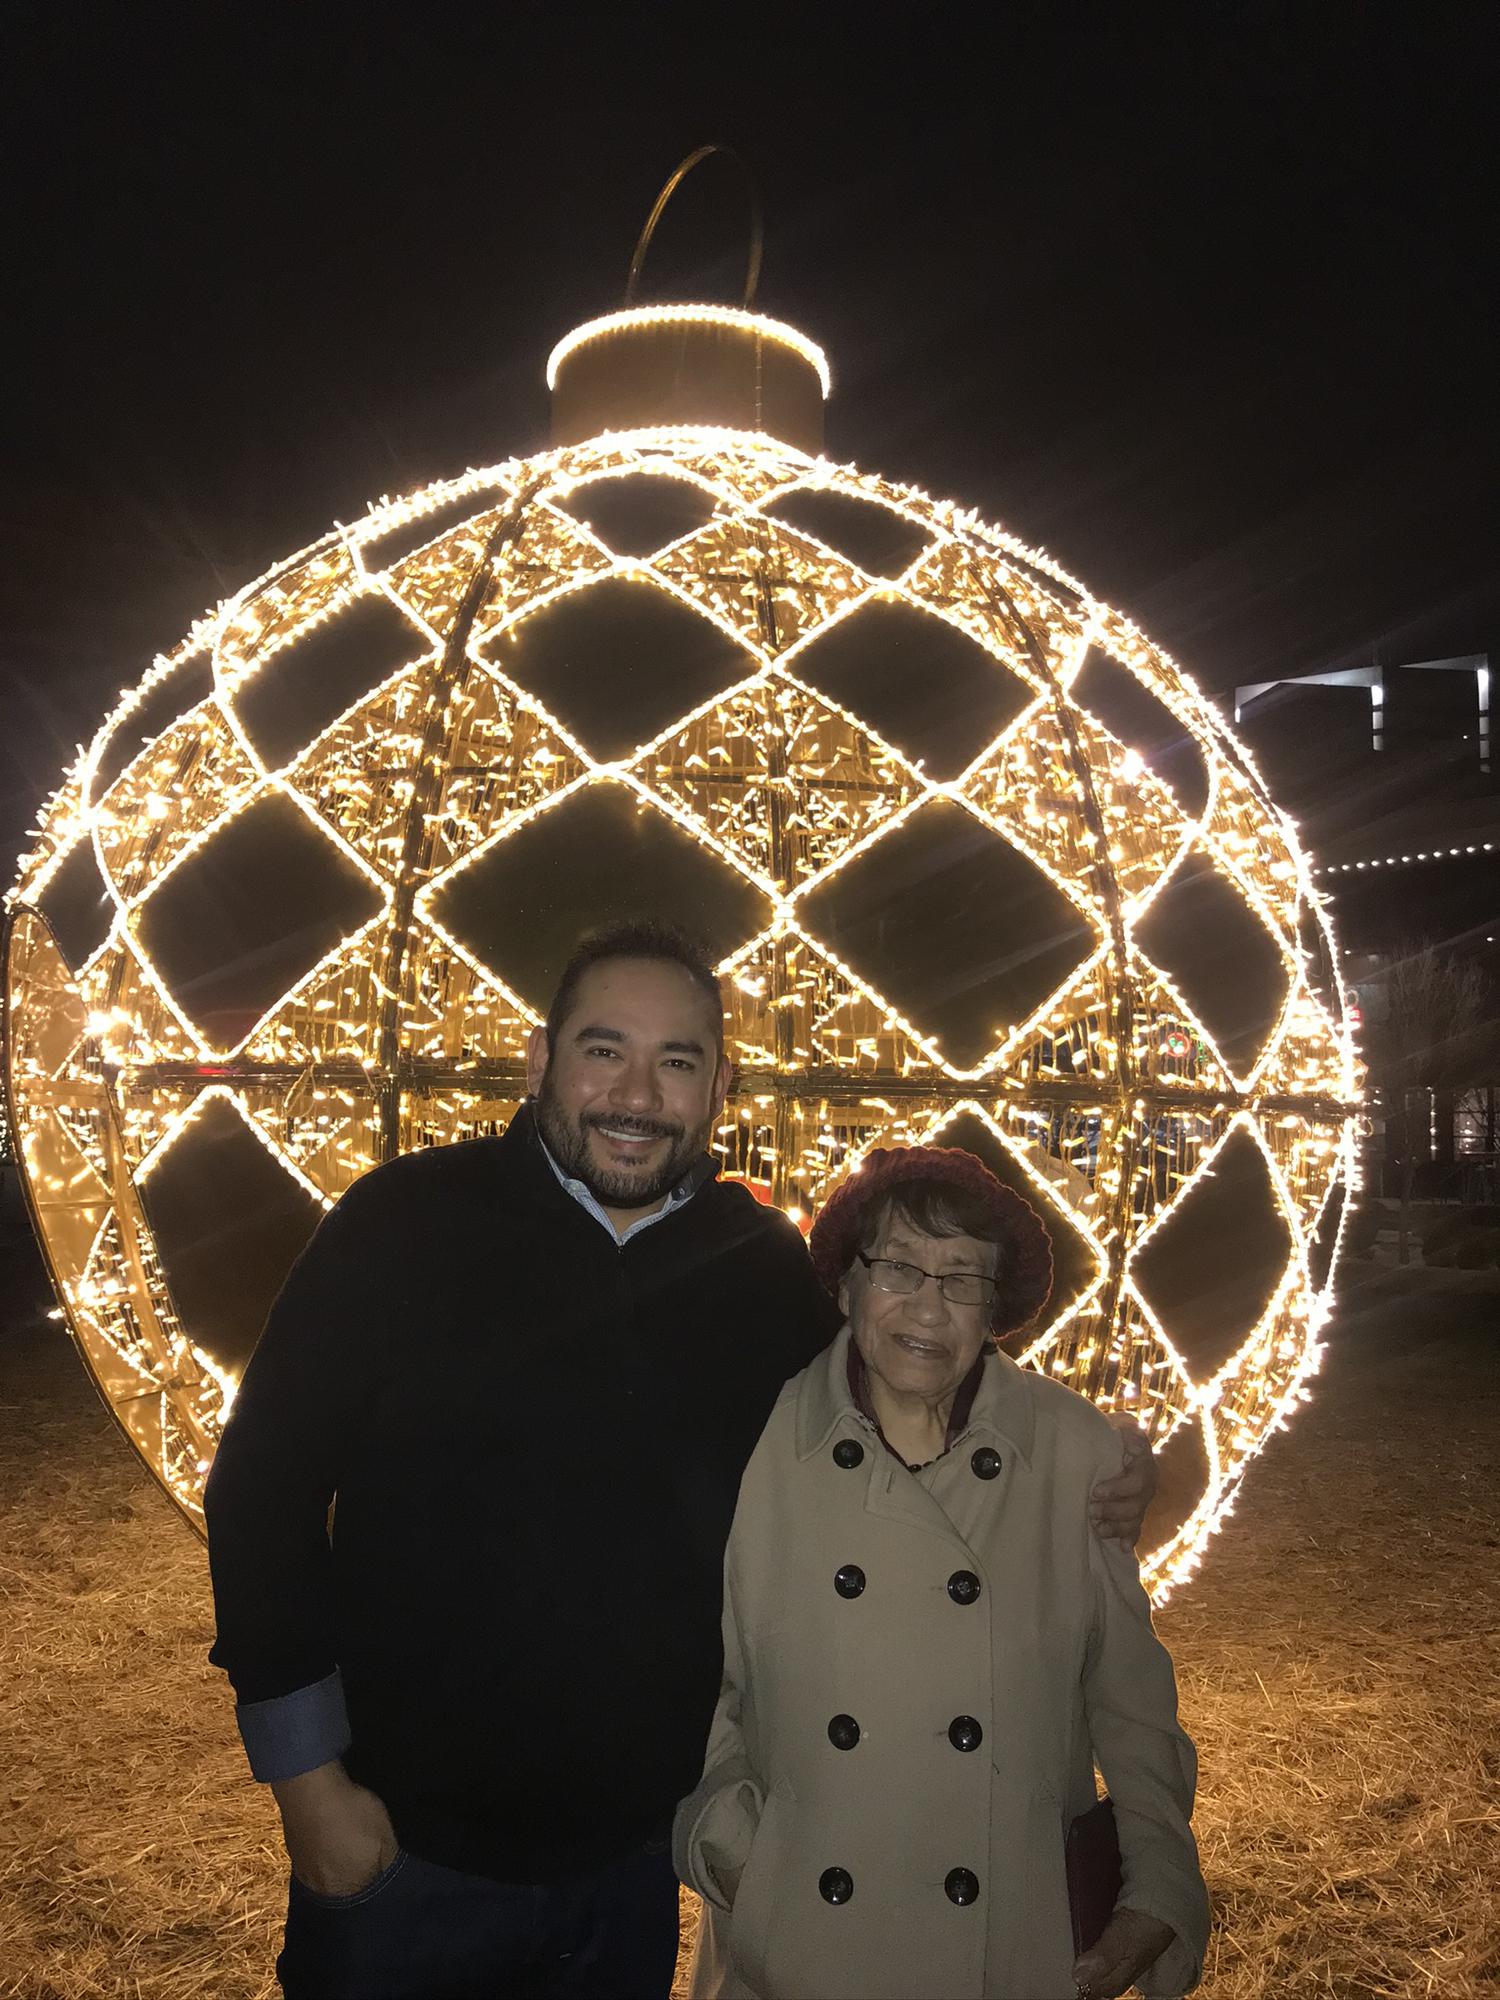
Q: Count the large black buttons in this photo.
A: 8